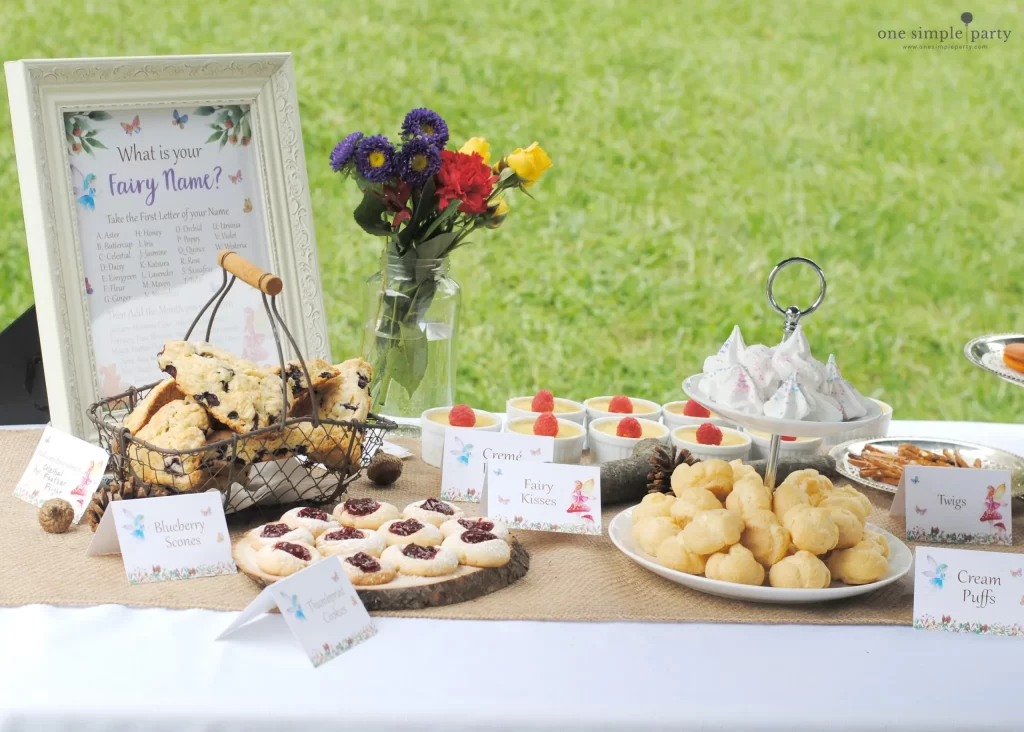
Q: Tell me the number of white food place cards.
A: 6